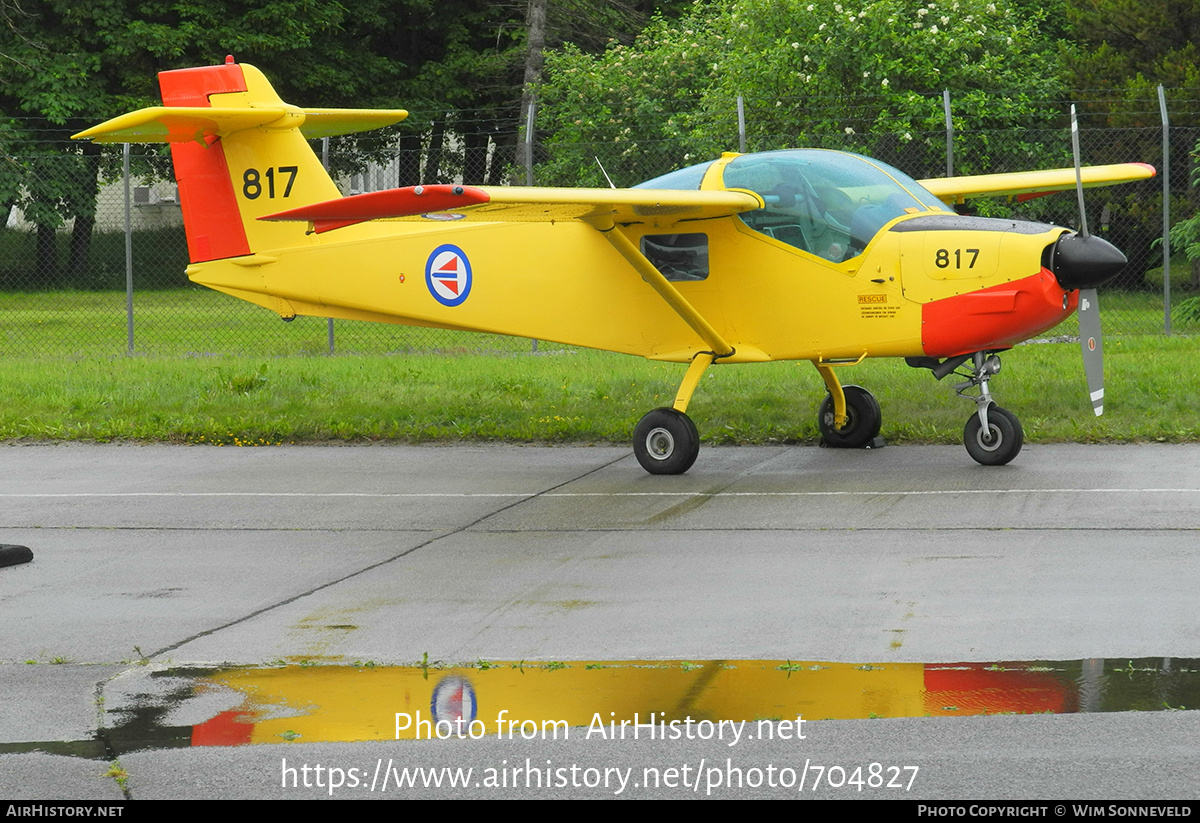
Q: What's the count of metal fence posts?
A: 6